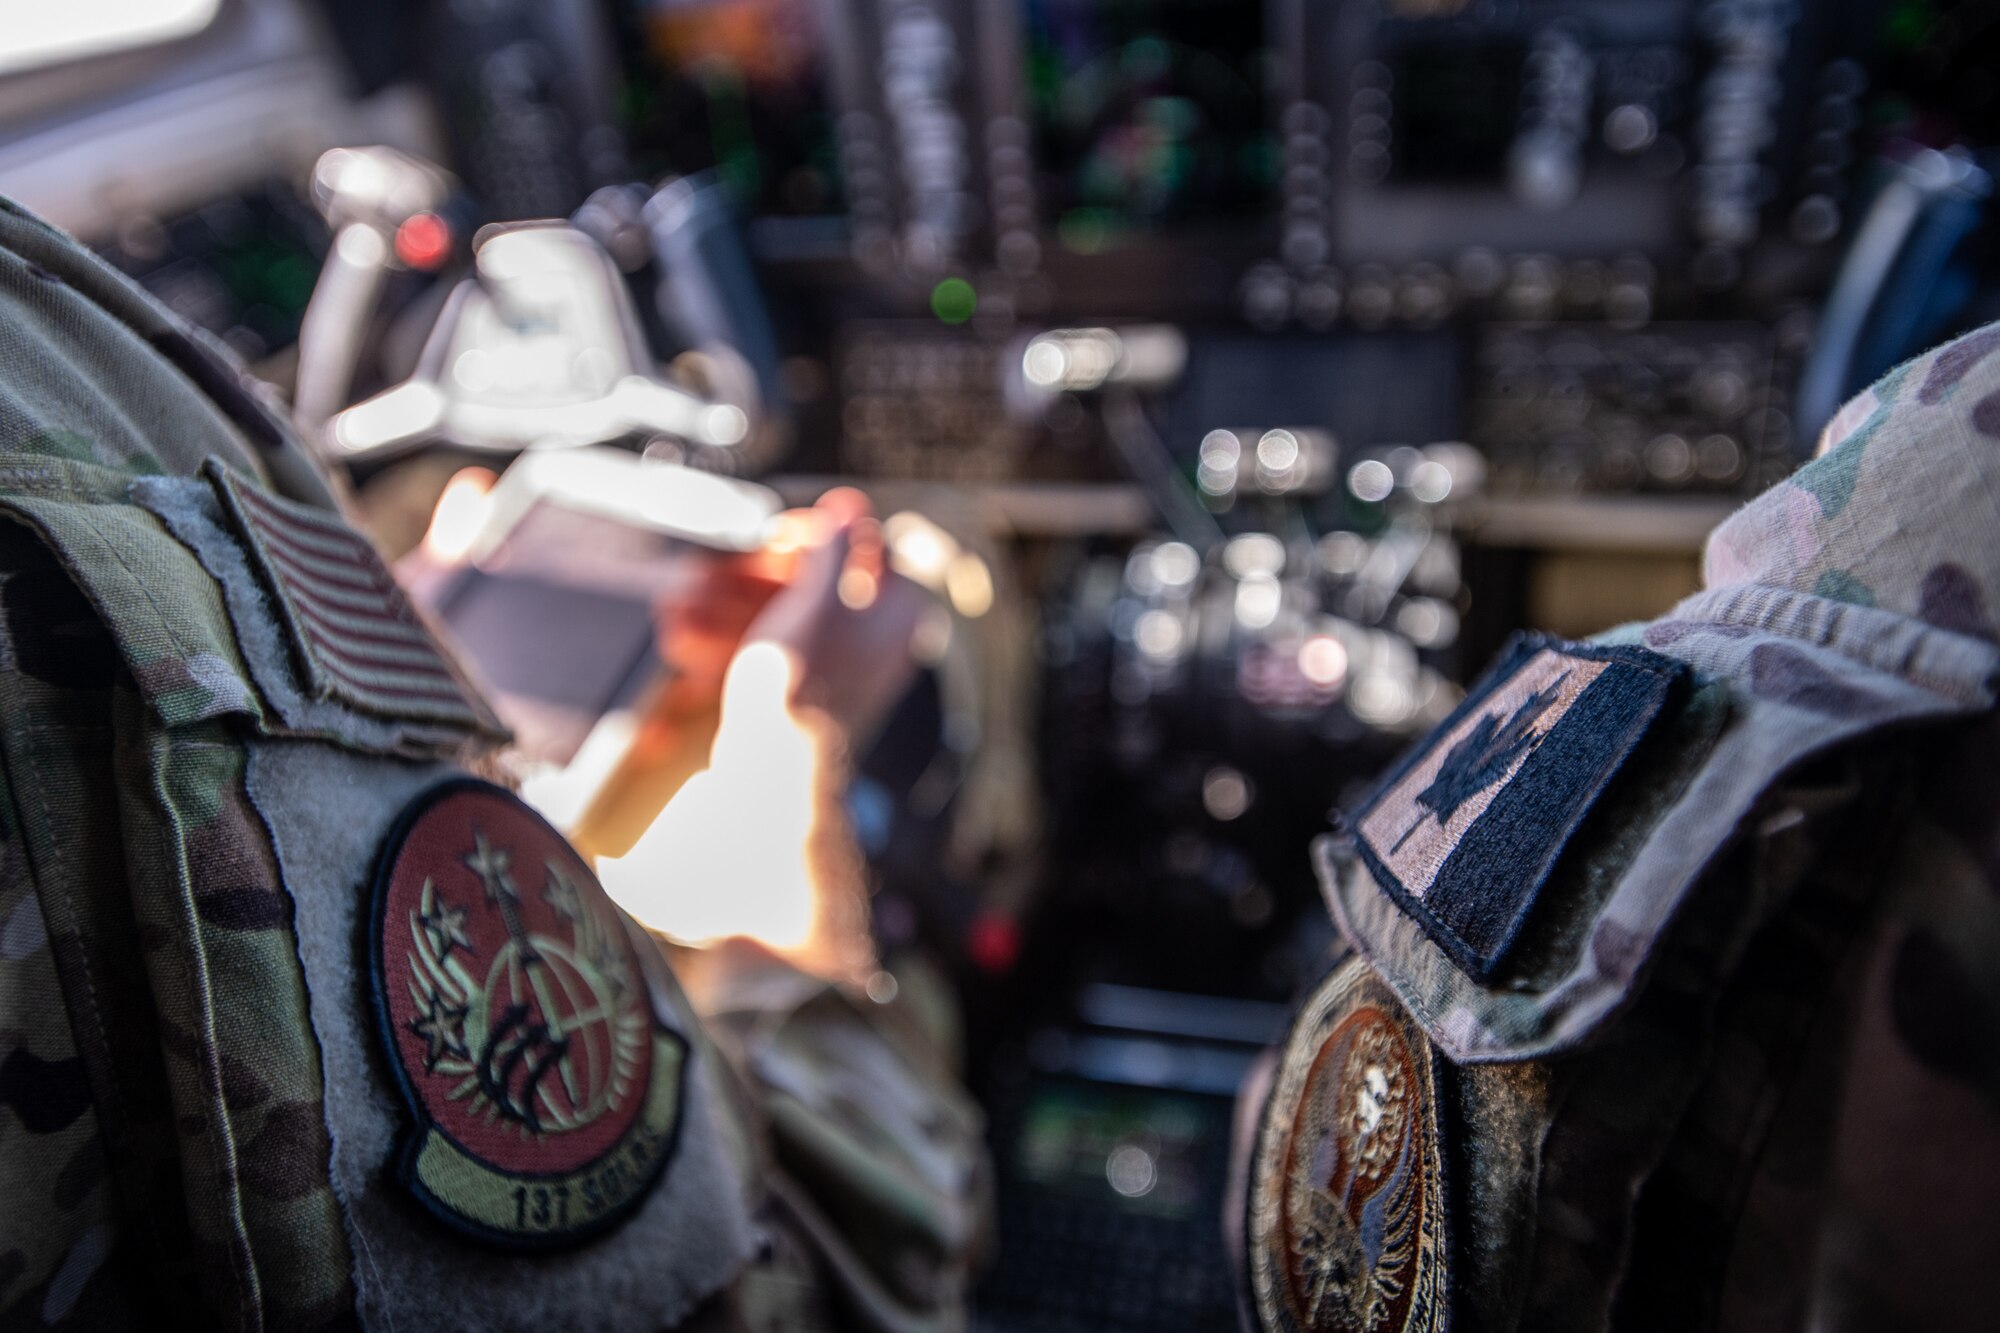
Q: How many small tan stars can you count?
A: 5